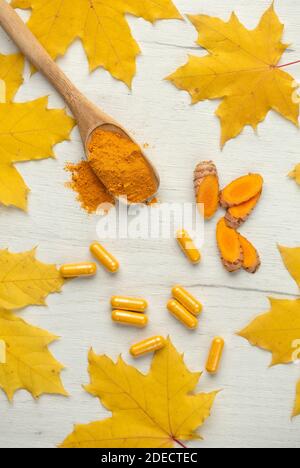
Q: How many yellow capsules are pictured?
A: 9